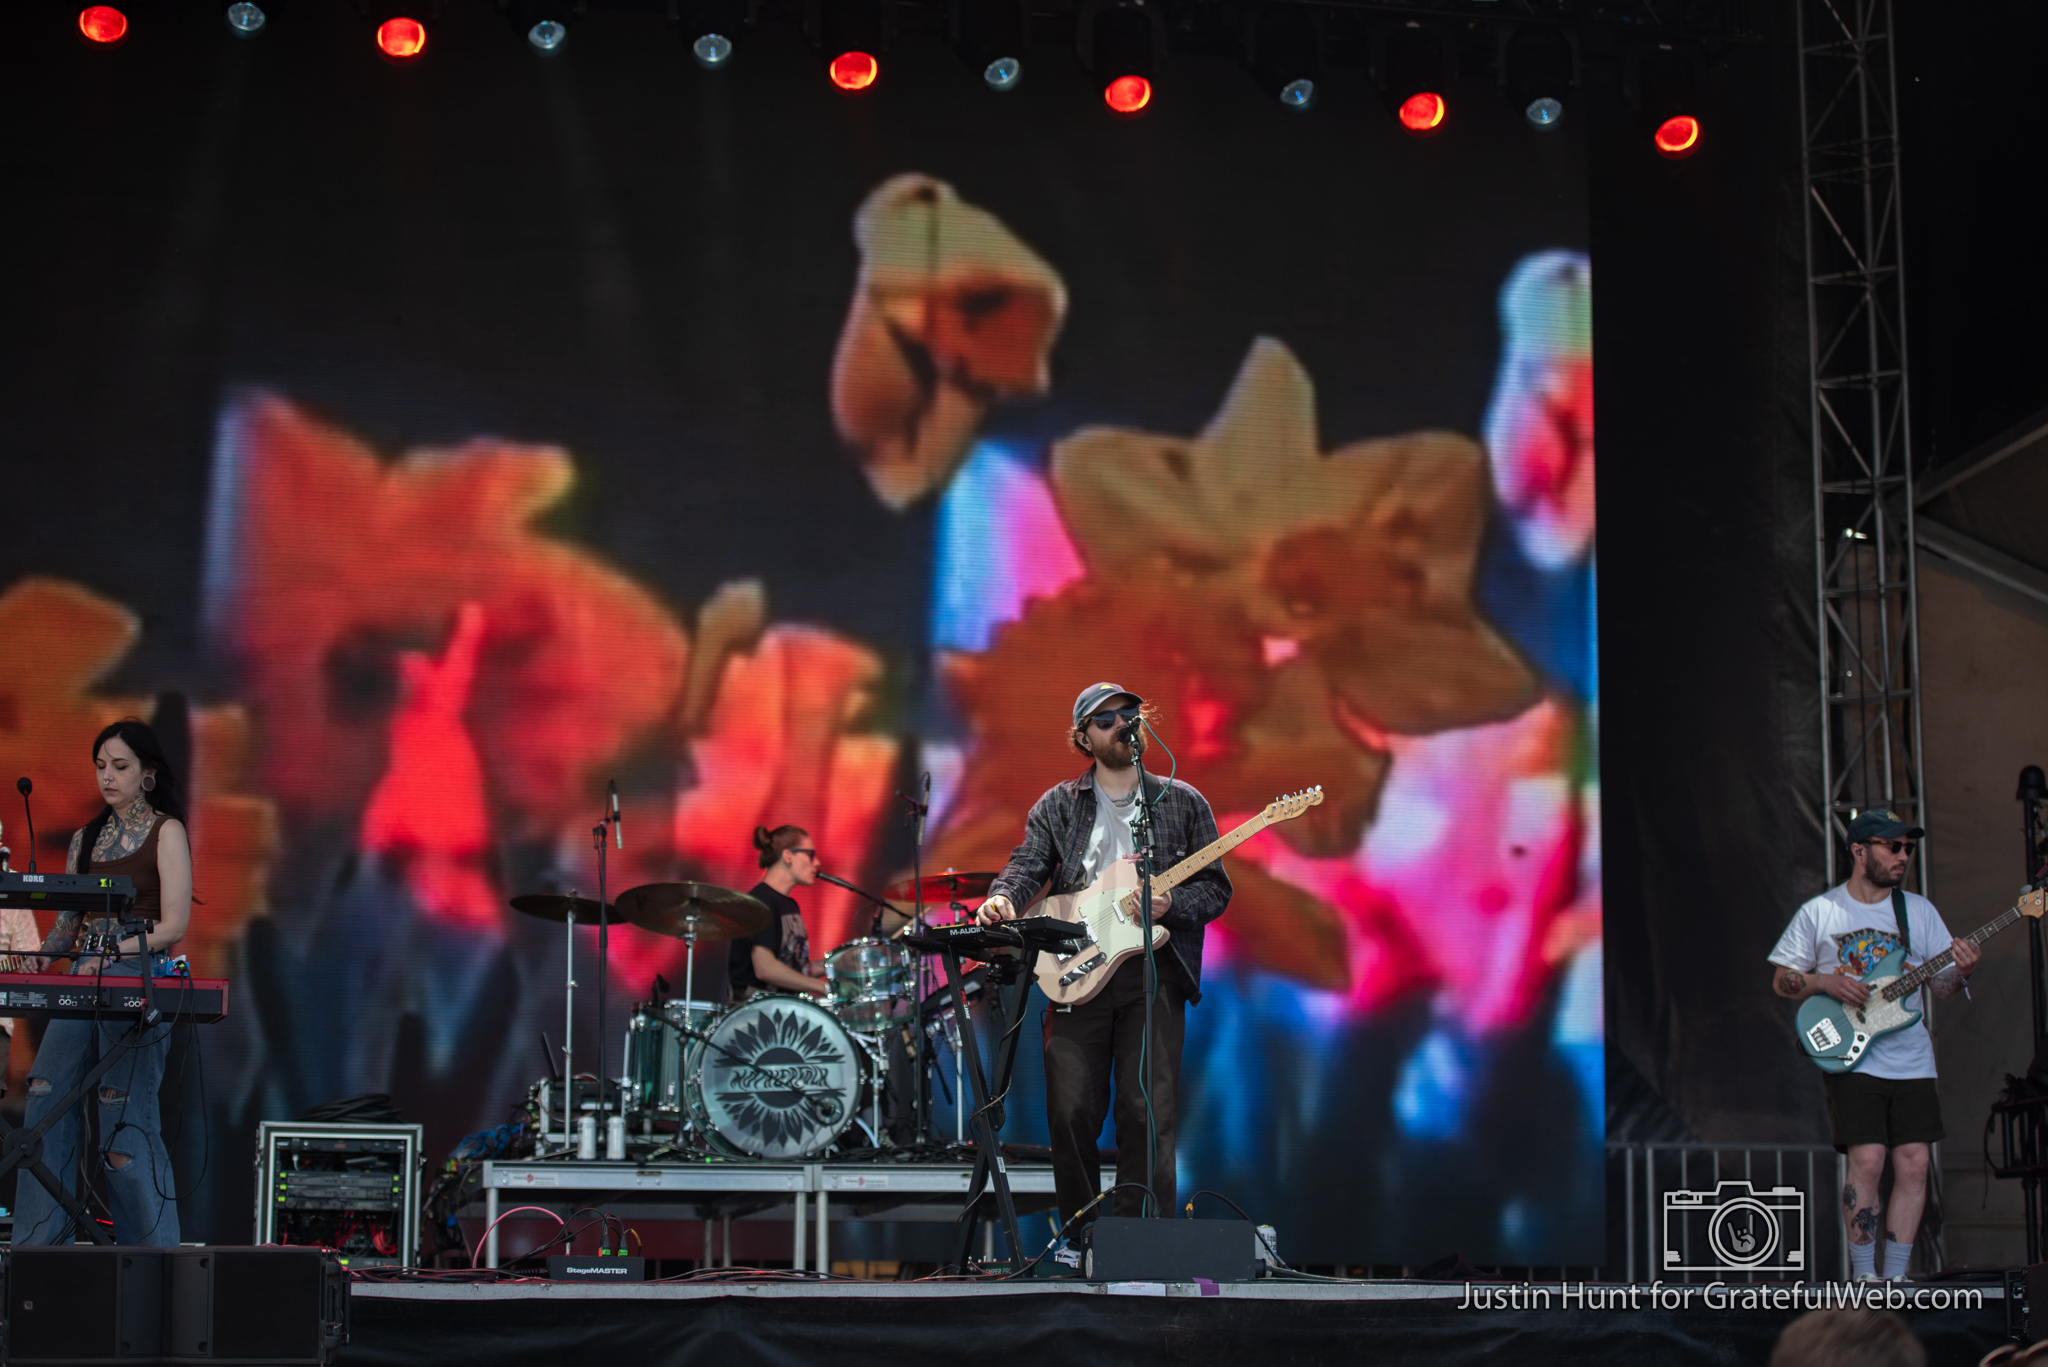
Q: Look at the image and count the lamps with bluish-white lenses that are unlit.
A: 6